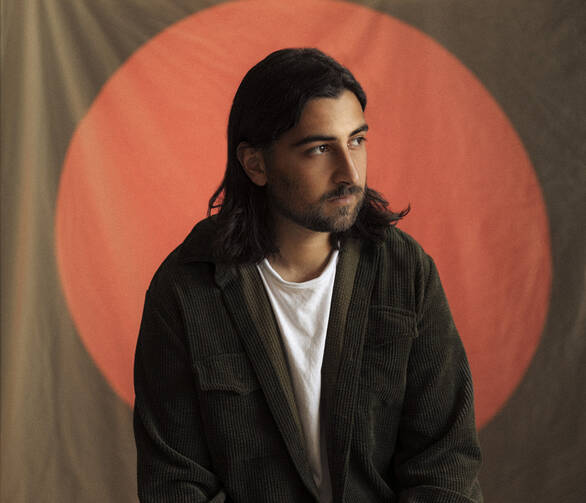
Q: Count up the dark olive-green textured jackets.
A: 1